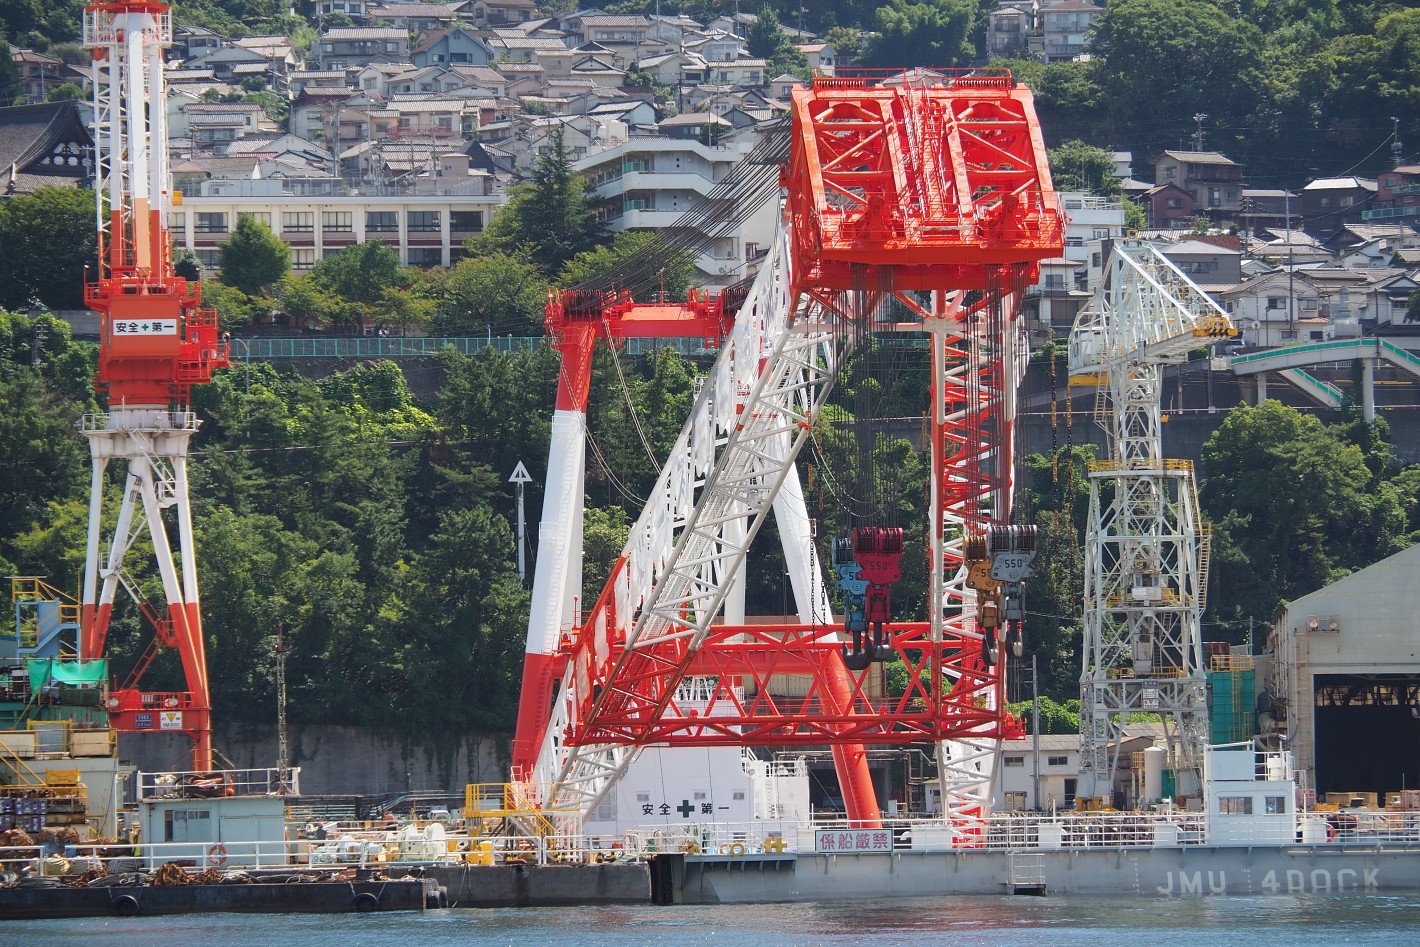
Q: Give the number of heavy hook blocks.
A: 4